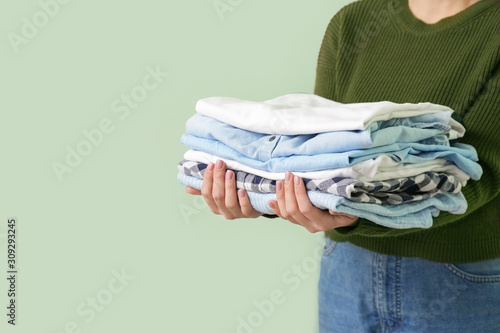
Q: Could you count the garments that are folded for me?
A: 6